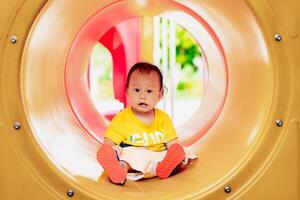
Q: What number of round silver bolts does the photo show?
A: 6